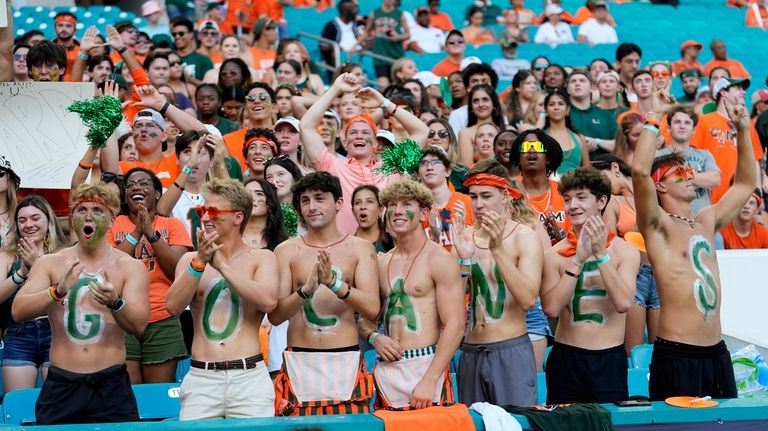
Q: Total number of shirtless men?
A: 7